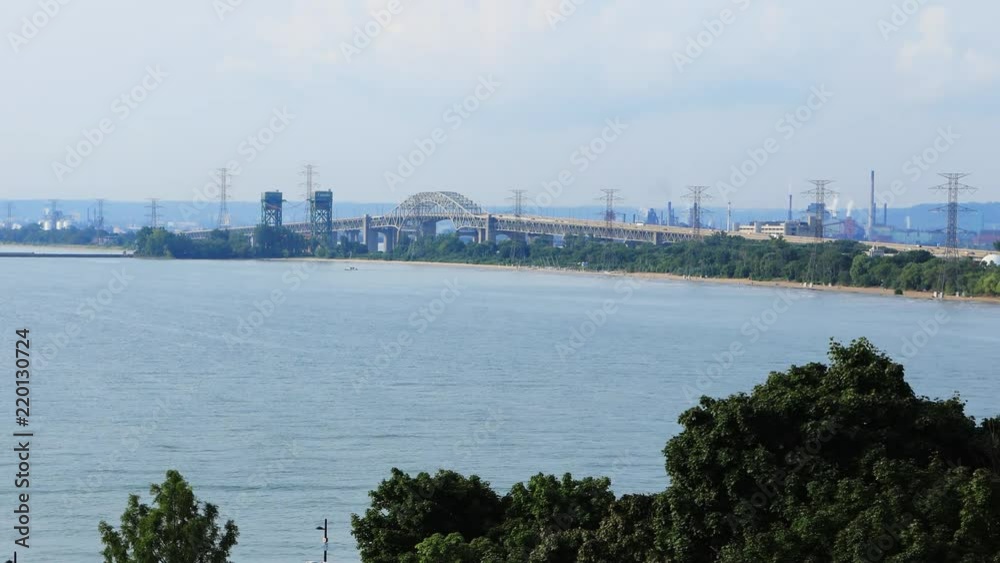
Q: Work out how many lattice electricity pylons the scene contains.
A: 11